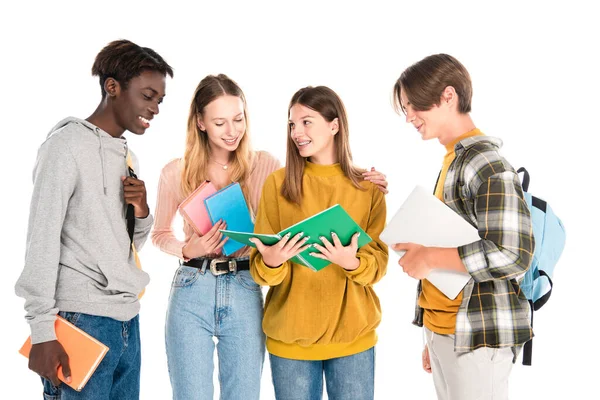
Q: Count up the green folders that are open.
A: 1